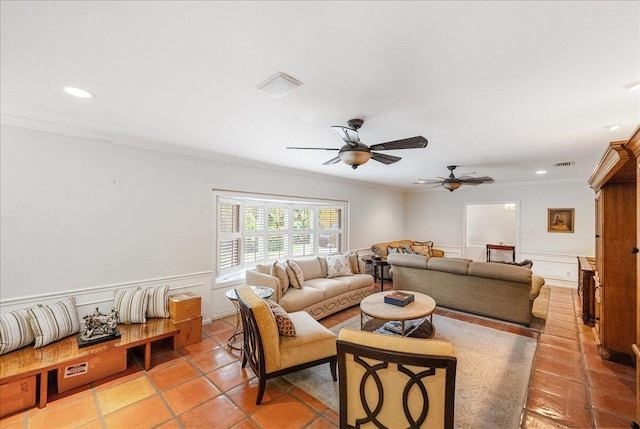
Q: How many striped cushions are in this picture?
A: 4